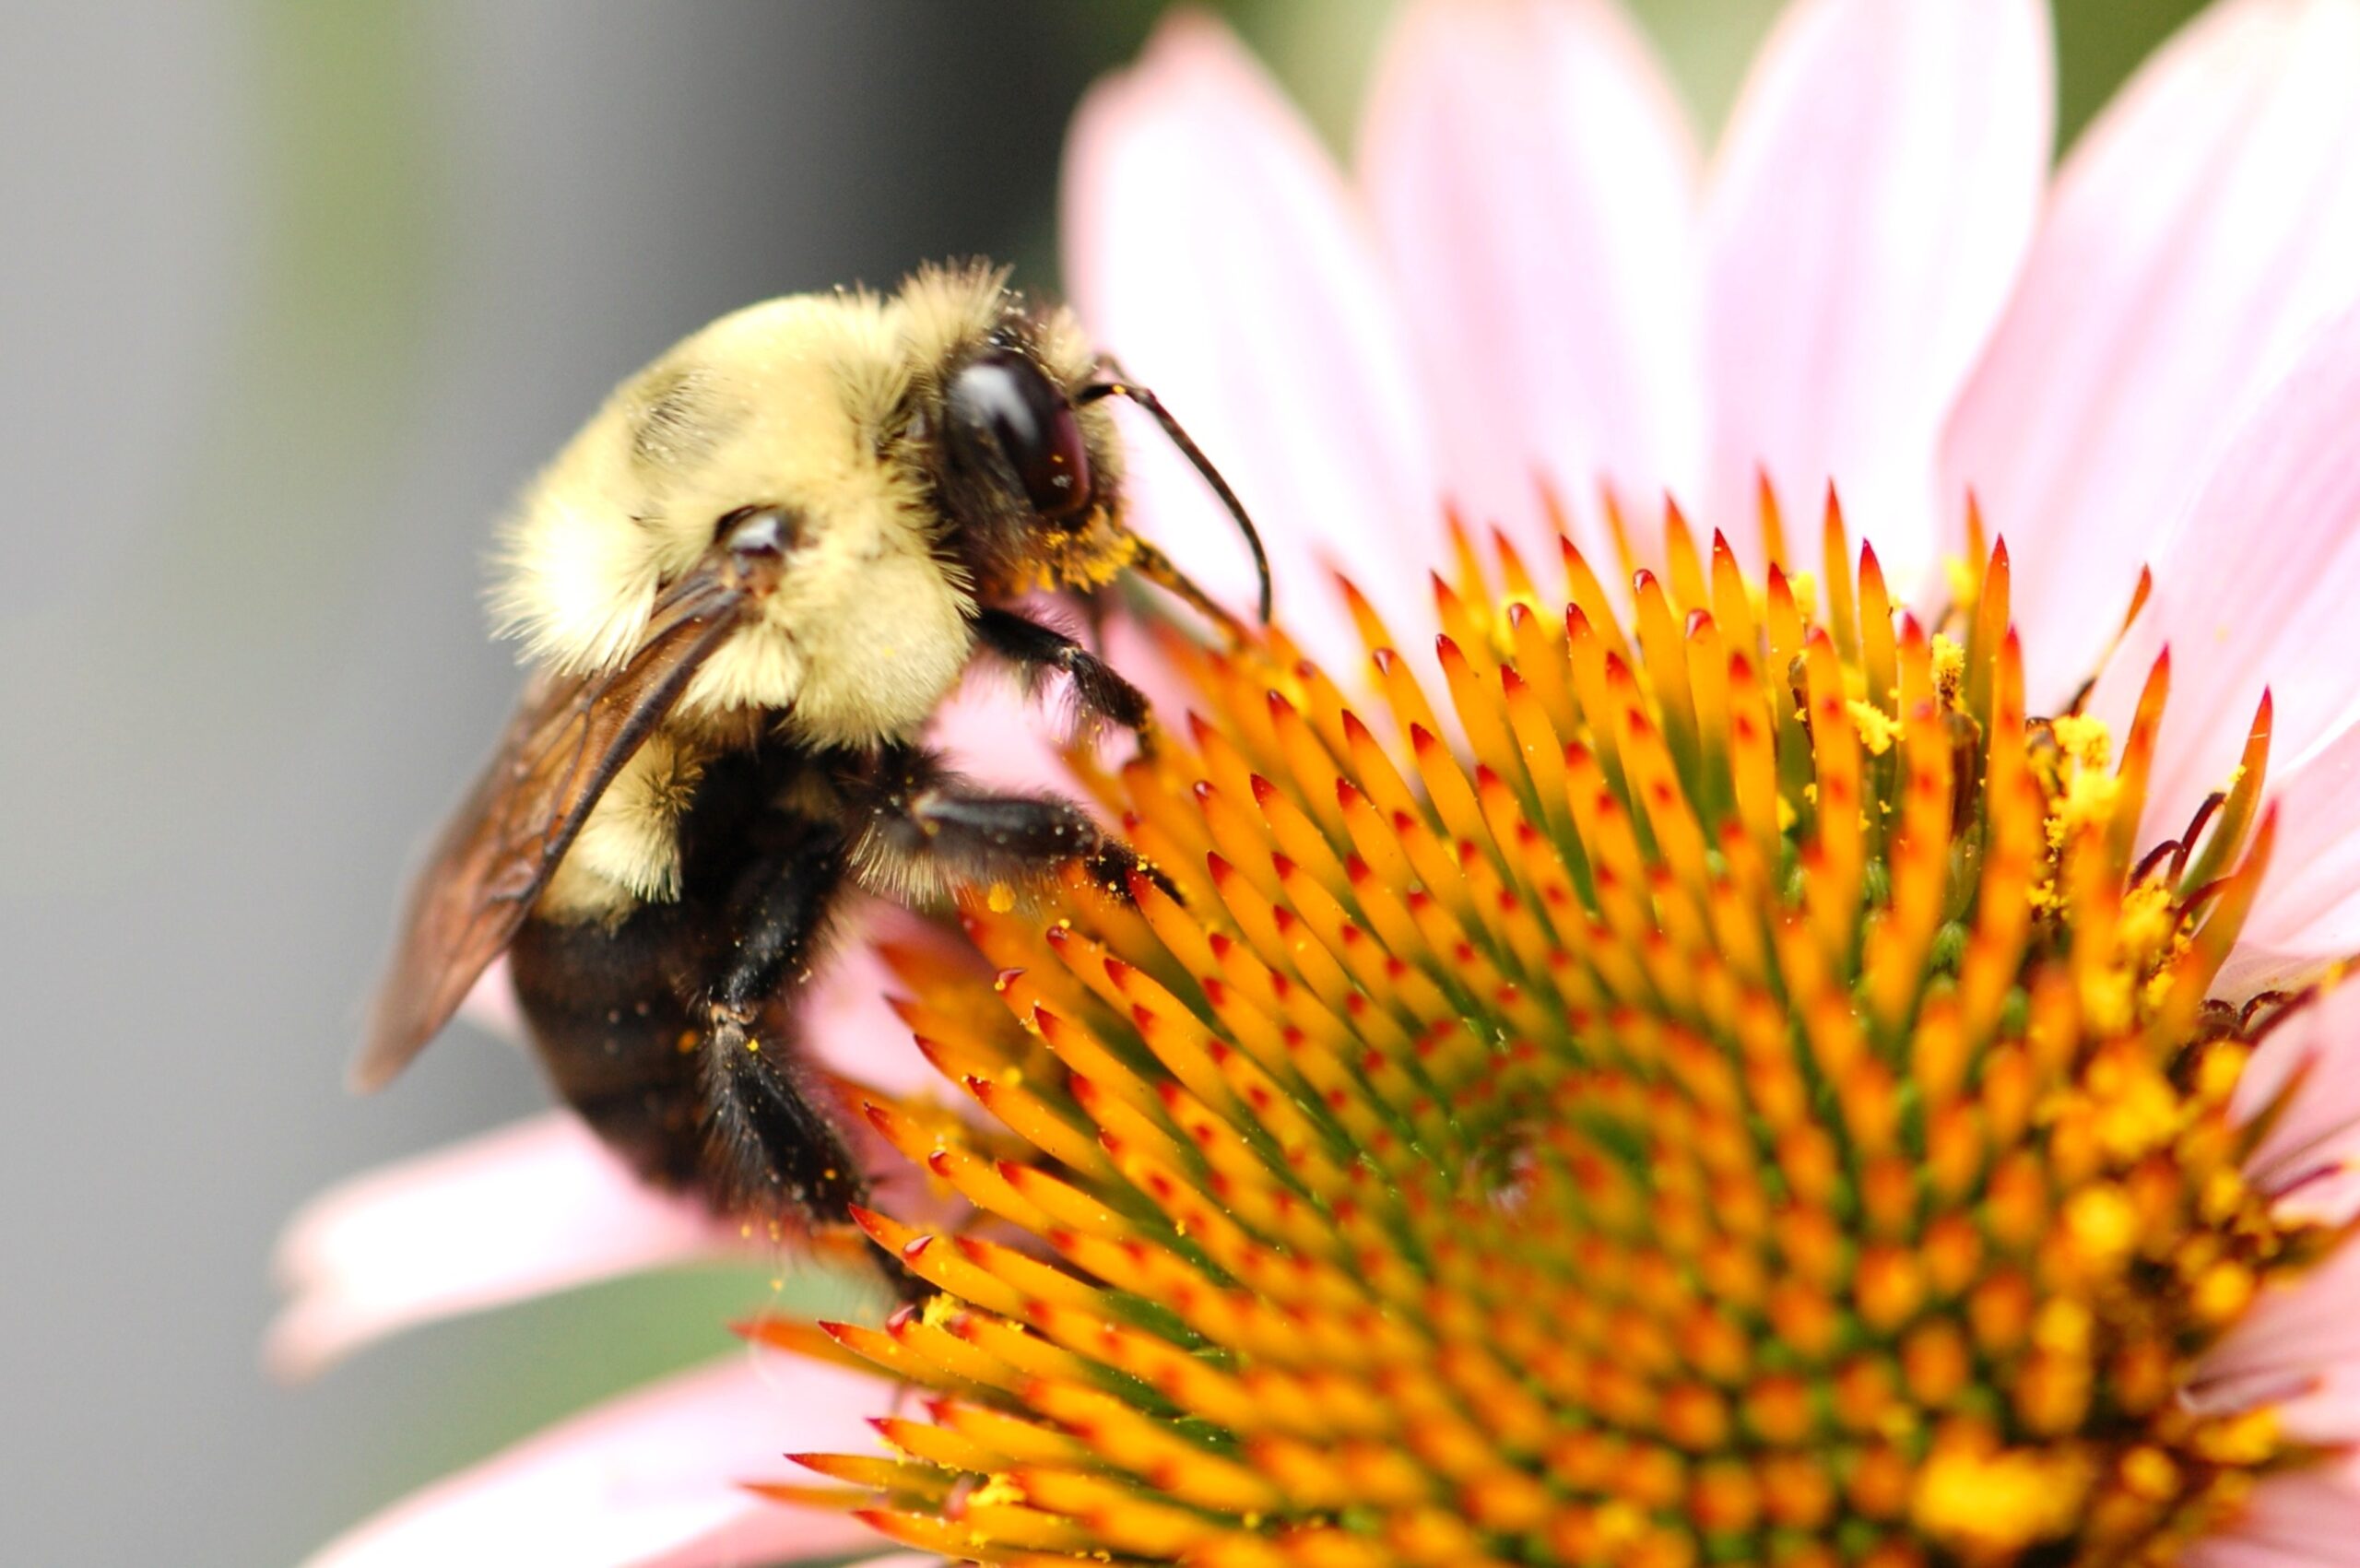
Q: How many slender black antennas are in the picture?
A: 2